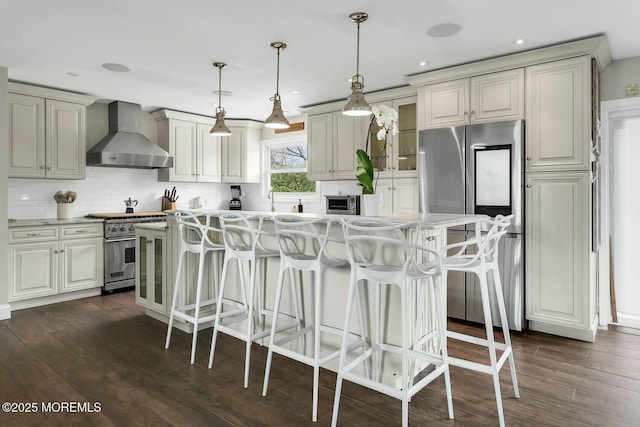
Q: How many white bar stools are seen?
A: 5